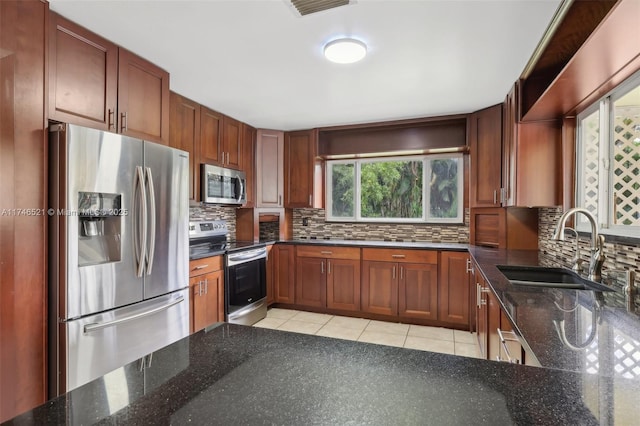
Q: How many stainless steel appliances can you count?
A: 3